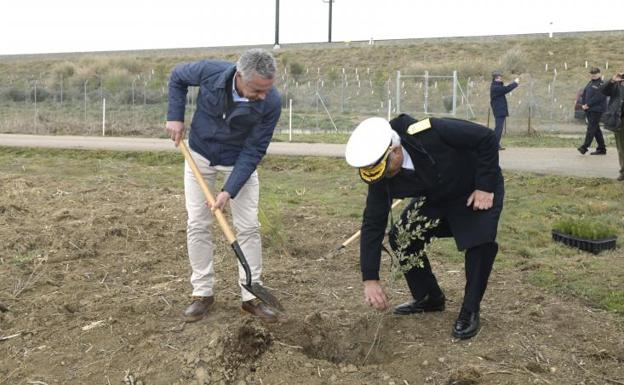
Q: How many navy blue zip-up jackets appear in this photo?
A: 1